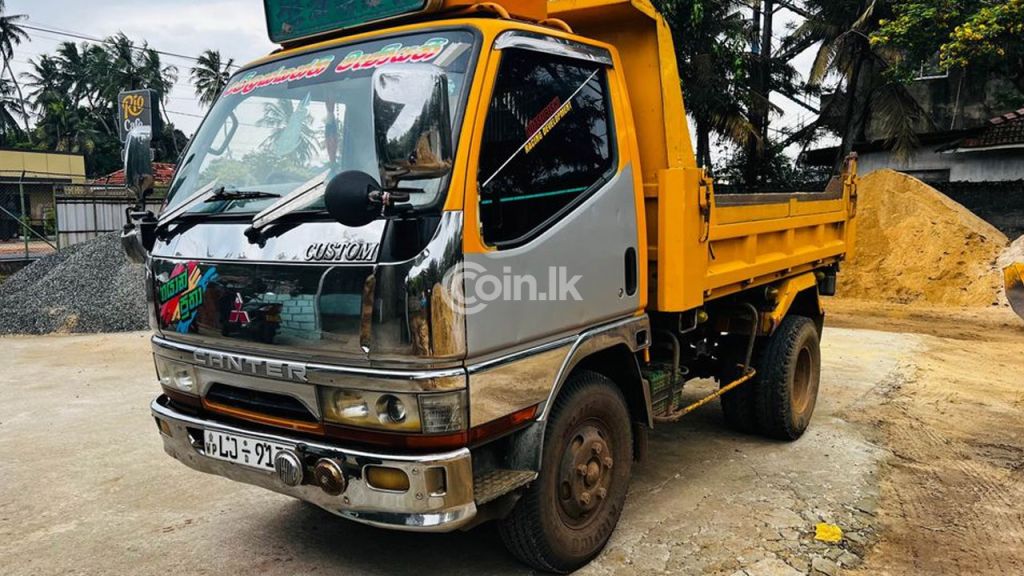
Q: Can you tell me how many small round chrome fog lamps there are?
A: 2